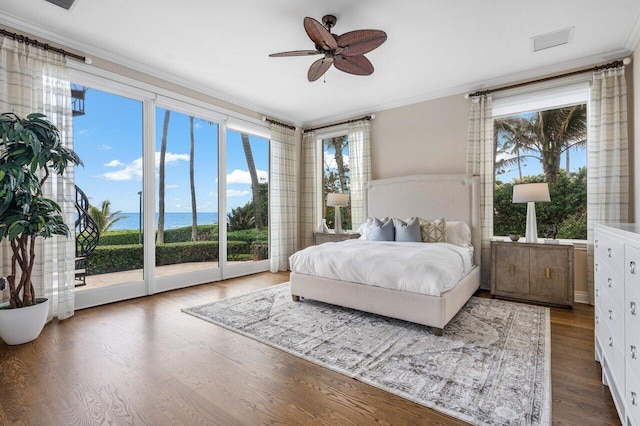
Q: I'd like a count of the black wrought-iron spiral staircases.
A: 1